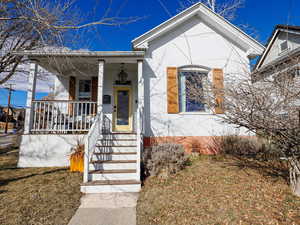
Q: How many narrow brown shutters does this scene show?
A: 4